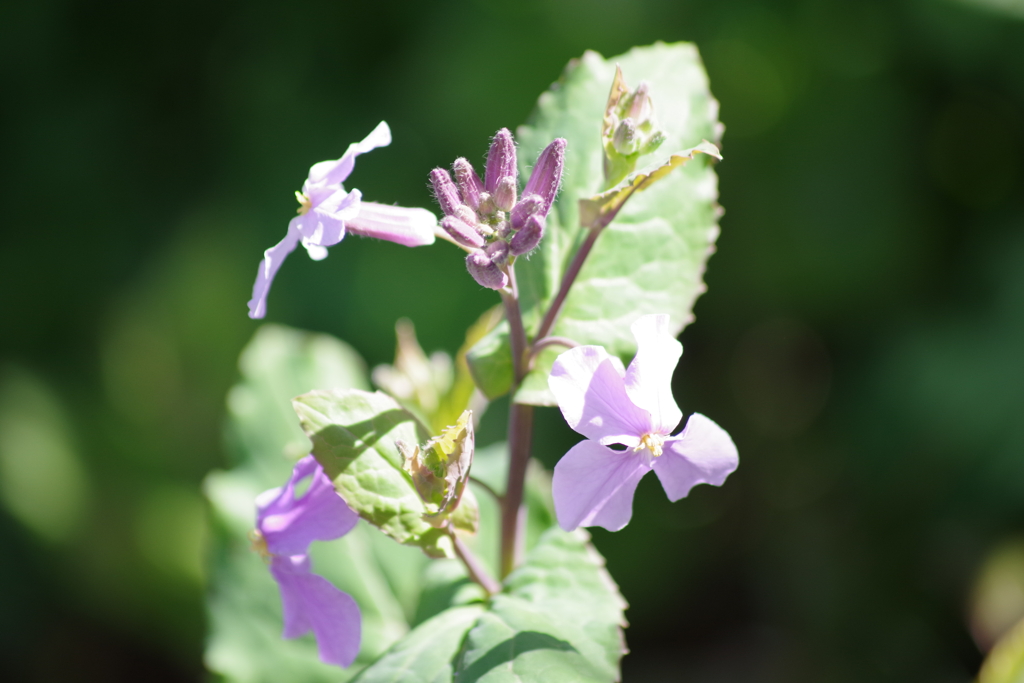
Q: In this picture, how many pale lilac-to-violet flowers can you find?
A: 3